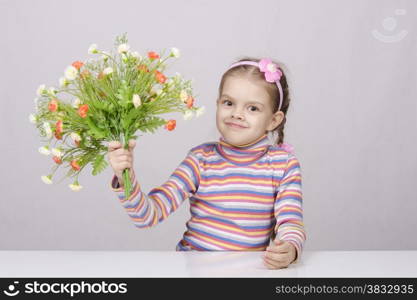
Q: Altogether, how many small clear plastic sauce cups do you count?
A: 0